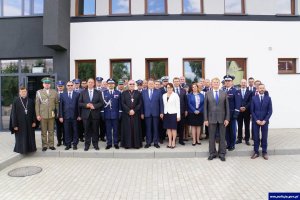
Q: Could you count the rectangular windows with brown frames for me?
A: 12